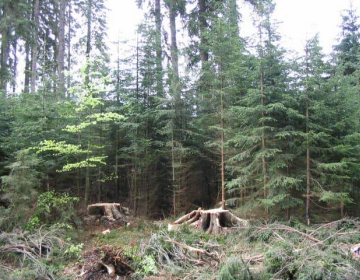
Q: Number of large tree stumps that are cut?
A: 2